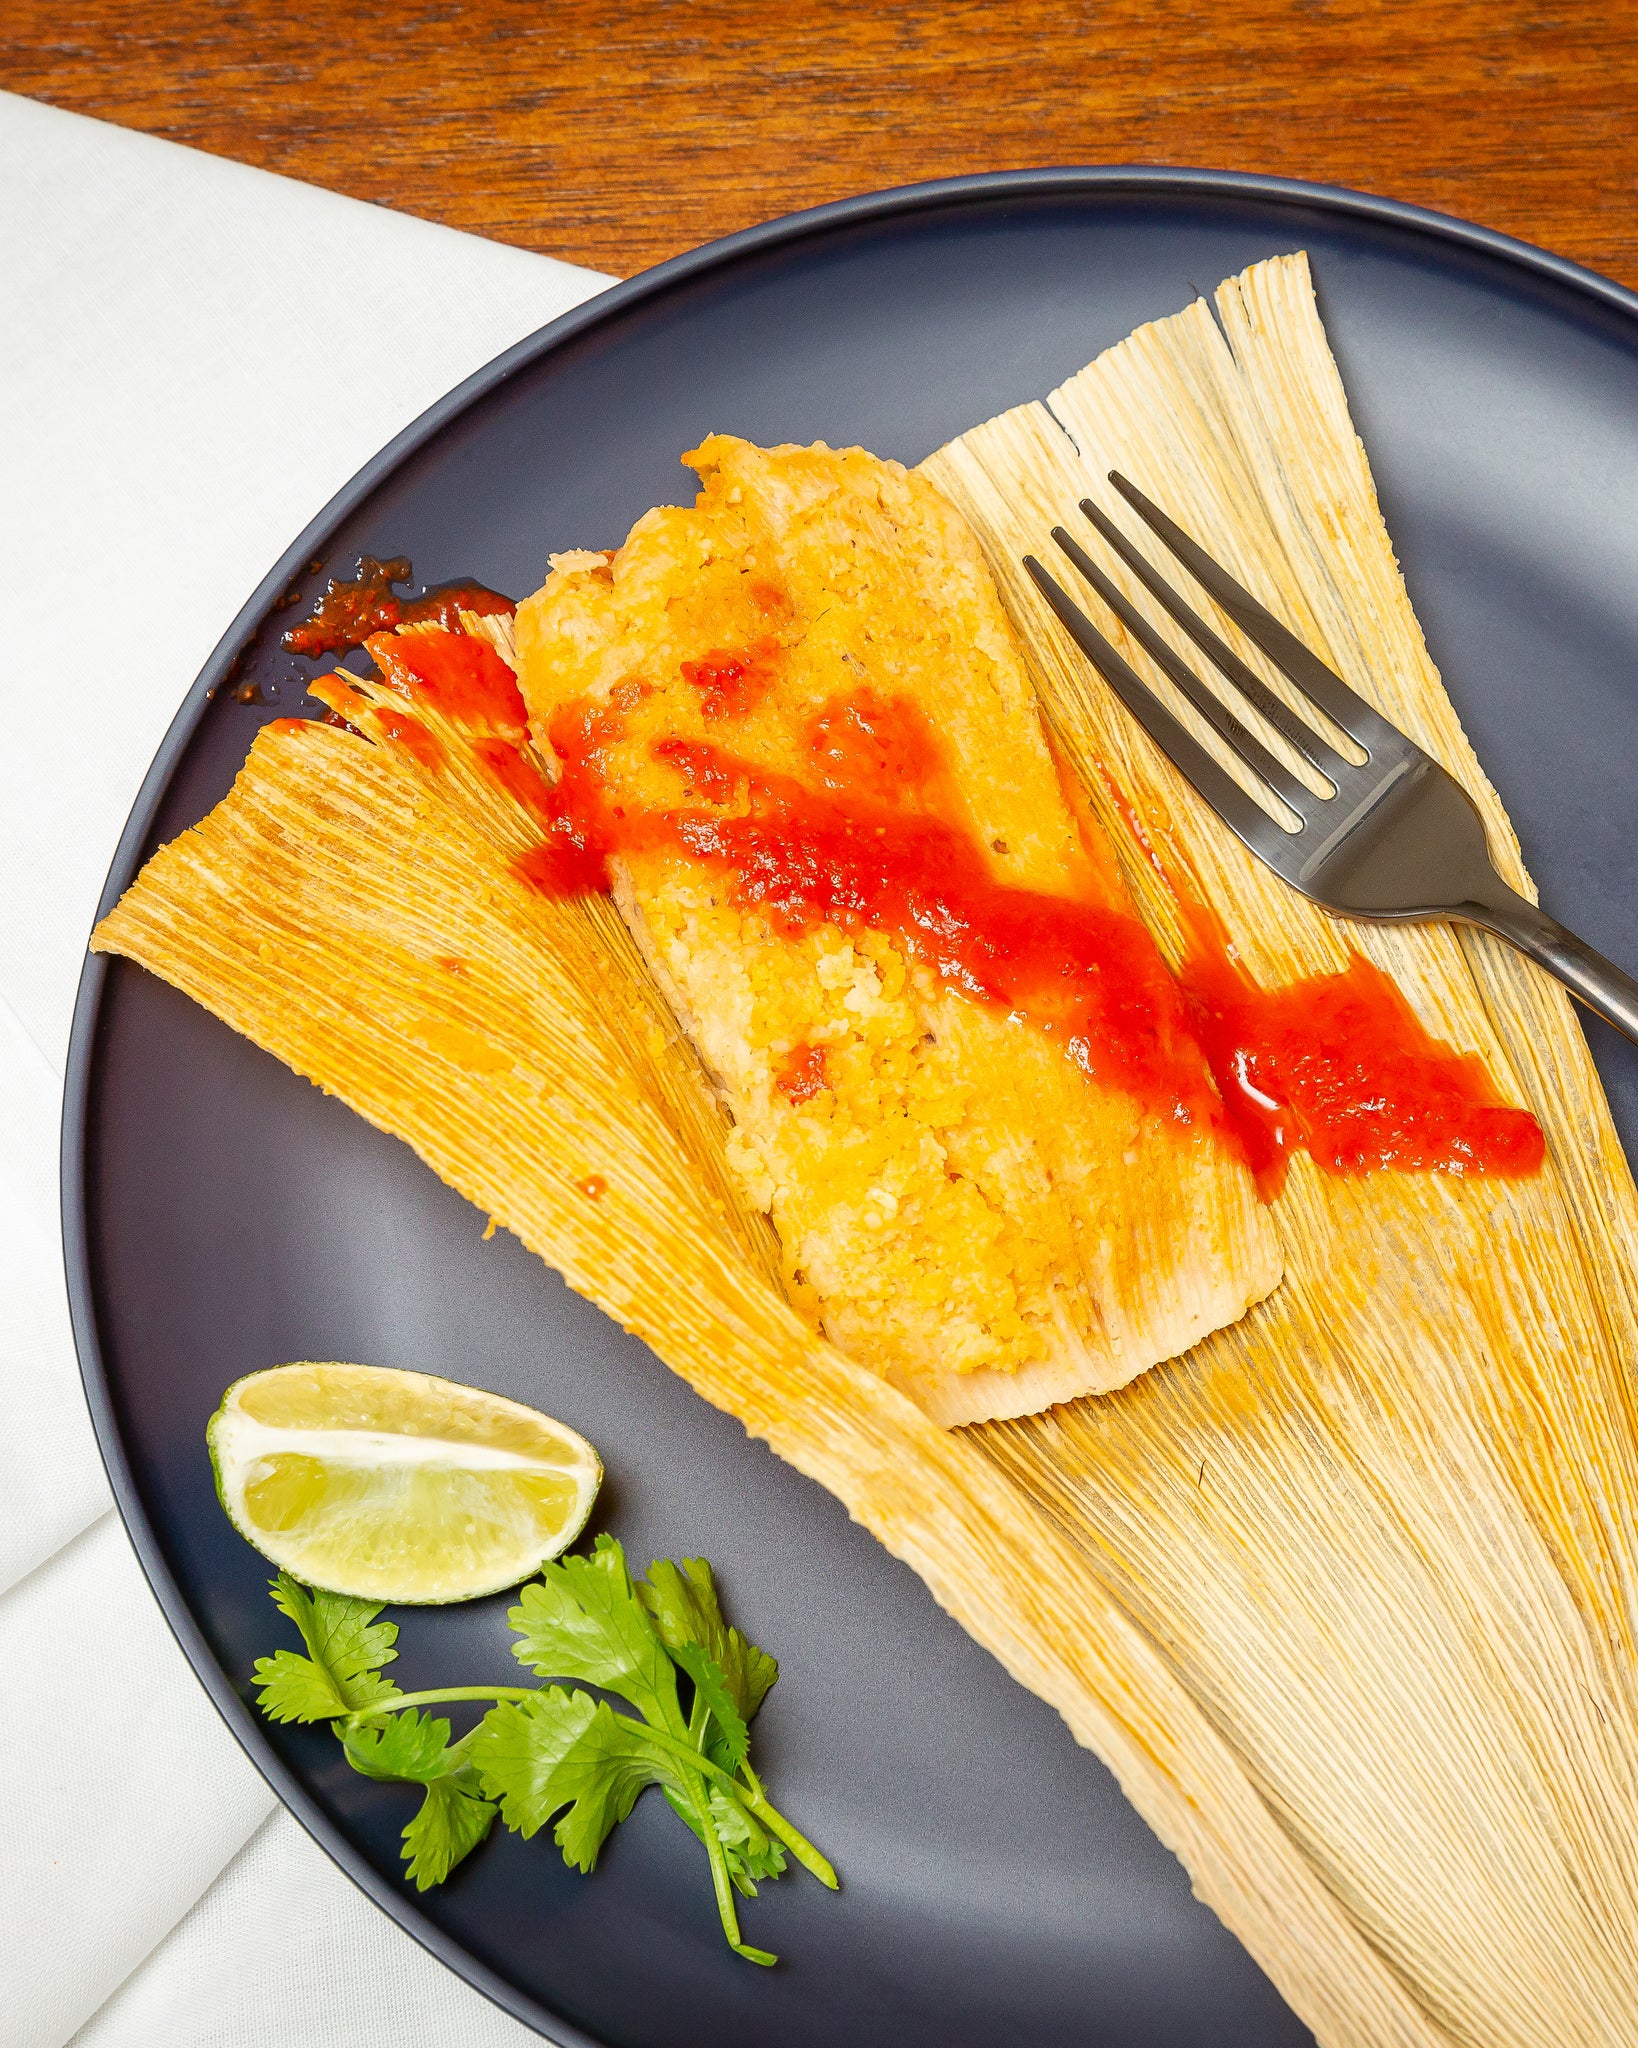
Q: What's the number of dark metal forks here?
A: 1